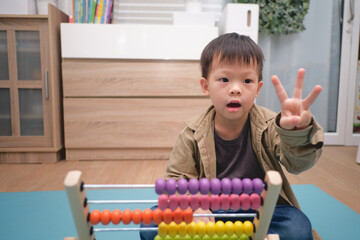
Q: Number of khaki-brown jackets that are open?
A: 1